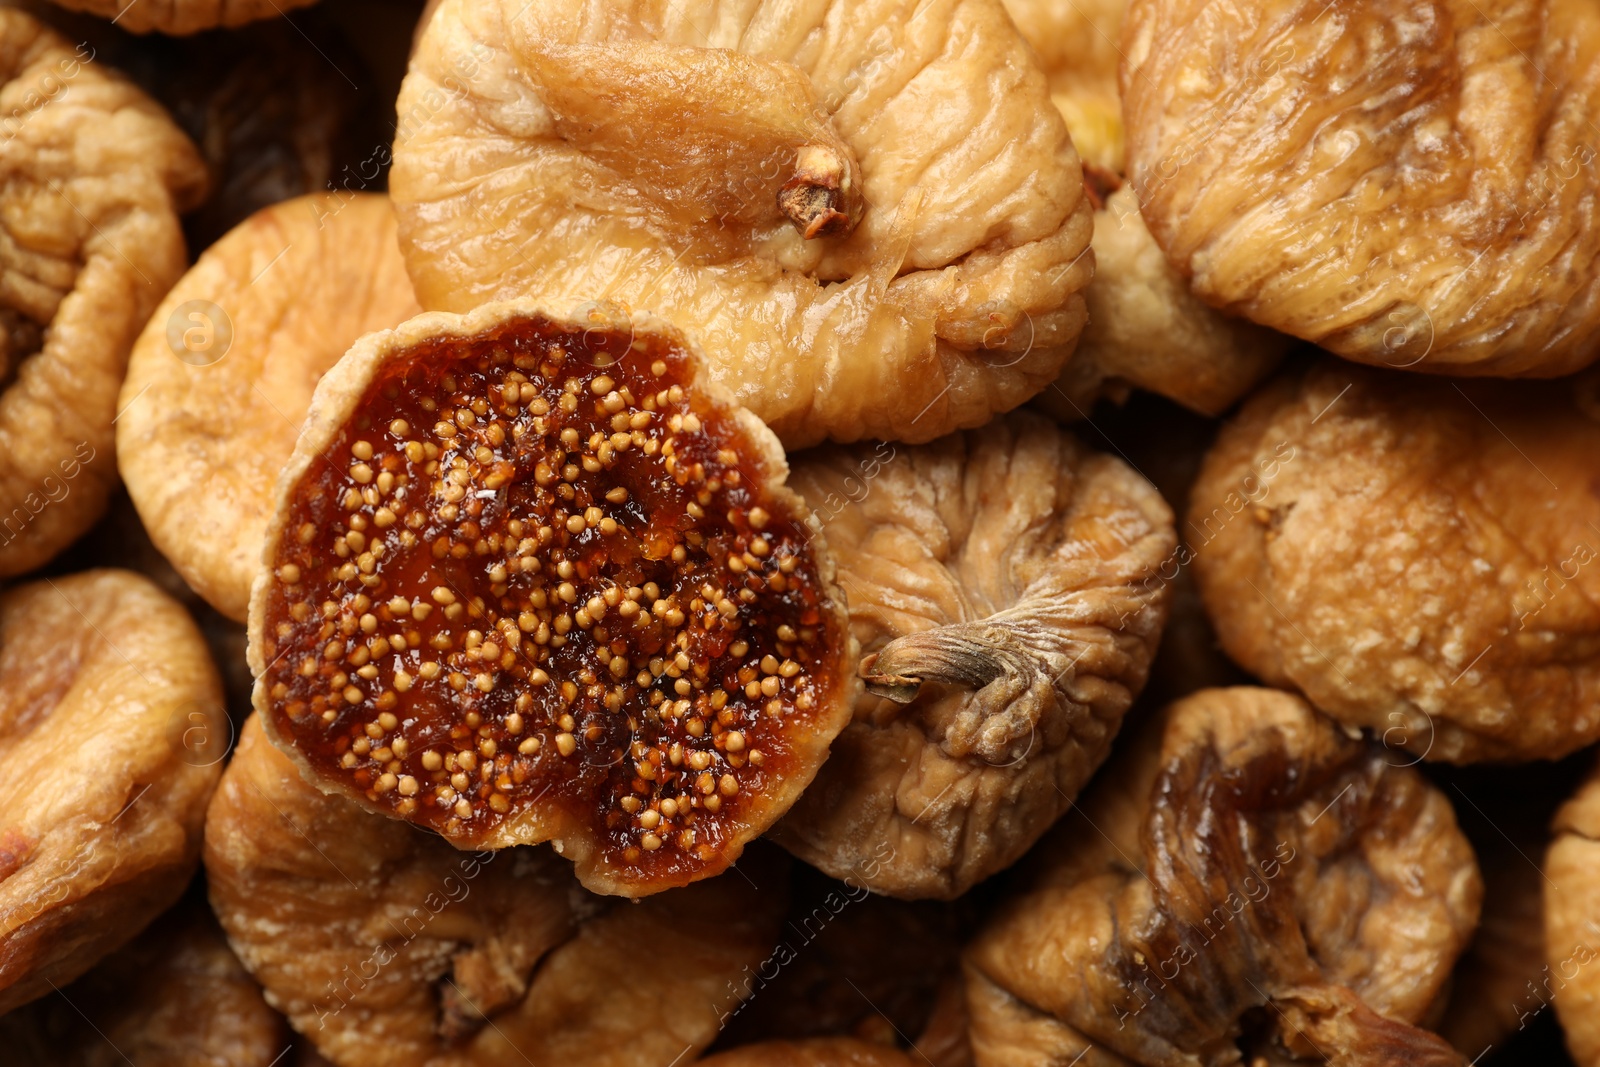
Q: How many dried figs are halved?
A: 1